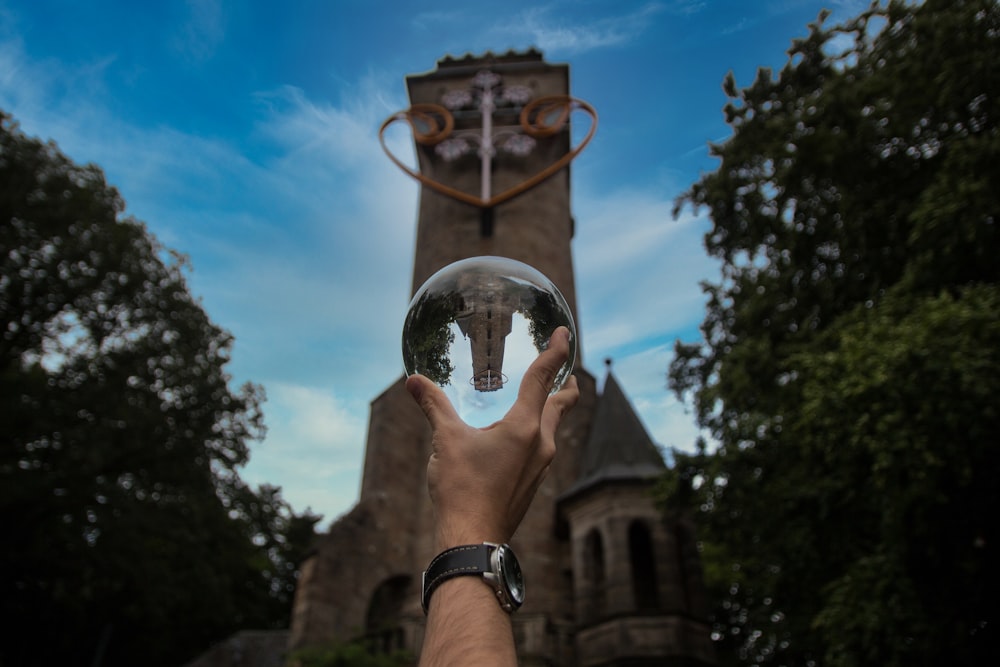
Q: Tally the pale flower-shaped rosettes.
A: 5